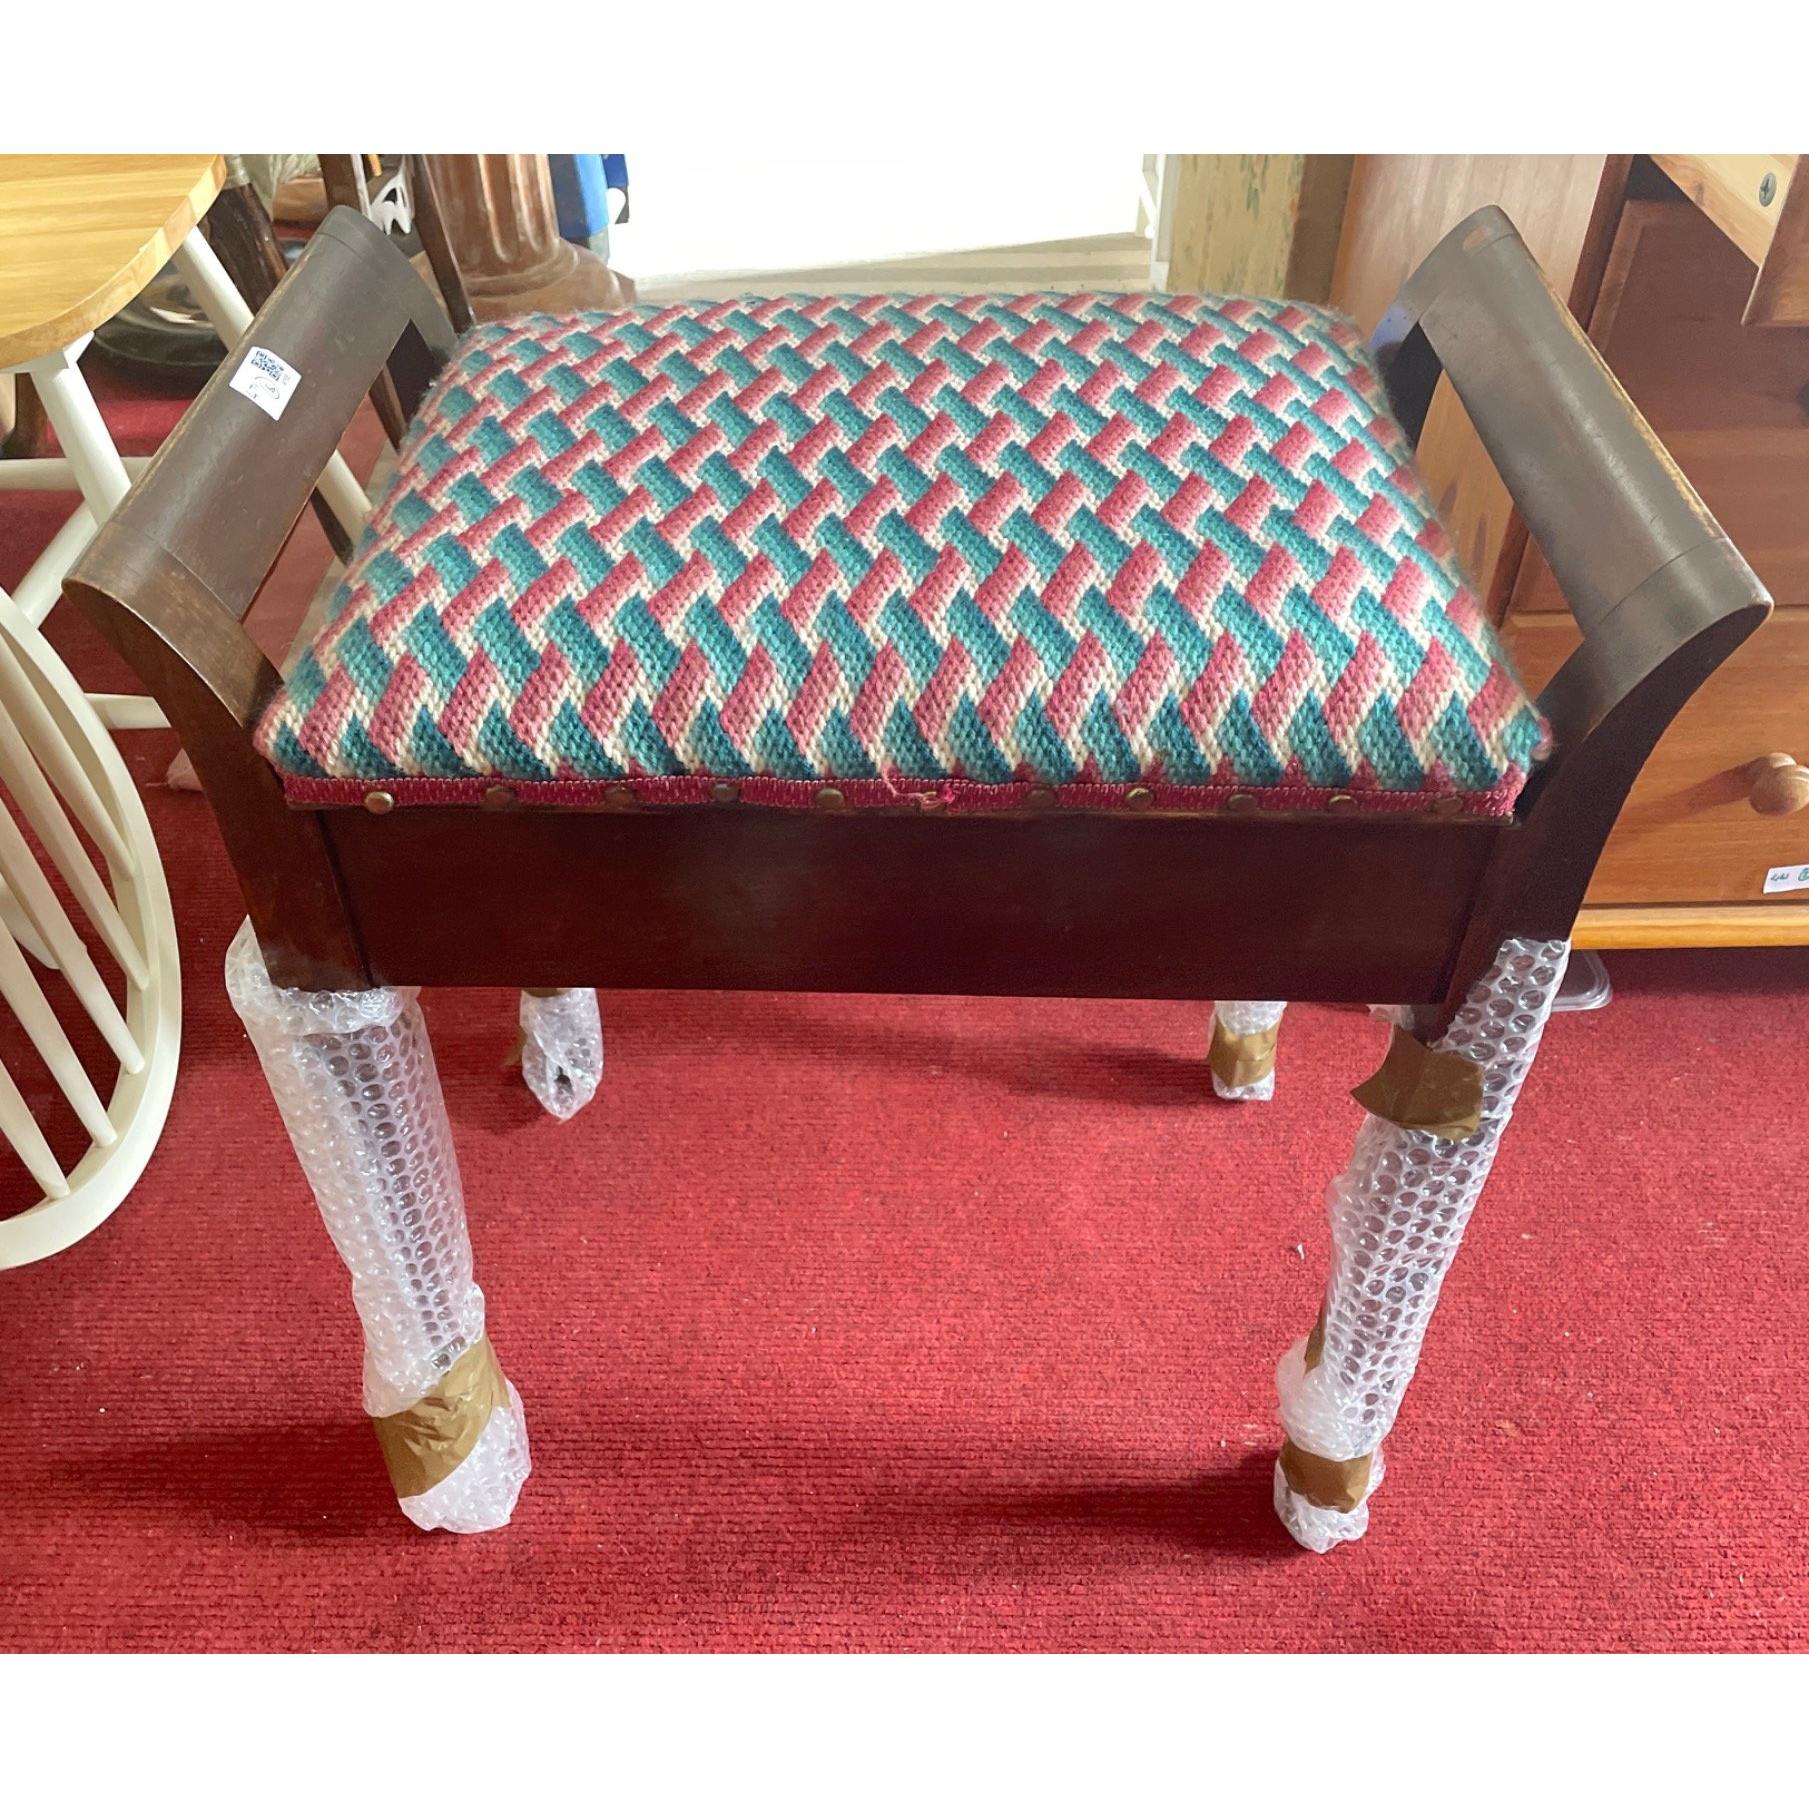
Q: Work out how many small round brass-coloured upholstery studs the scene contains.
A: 11